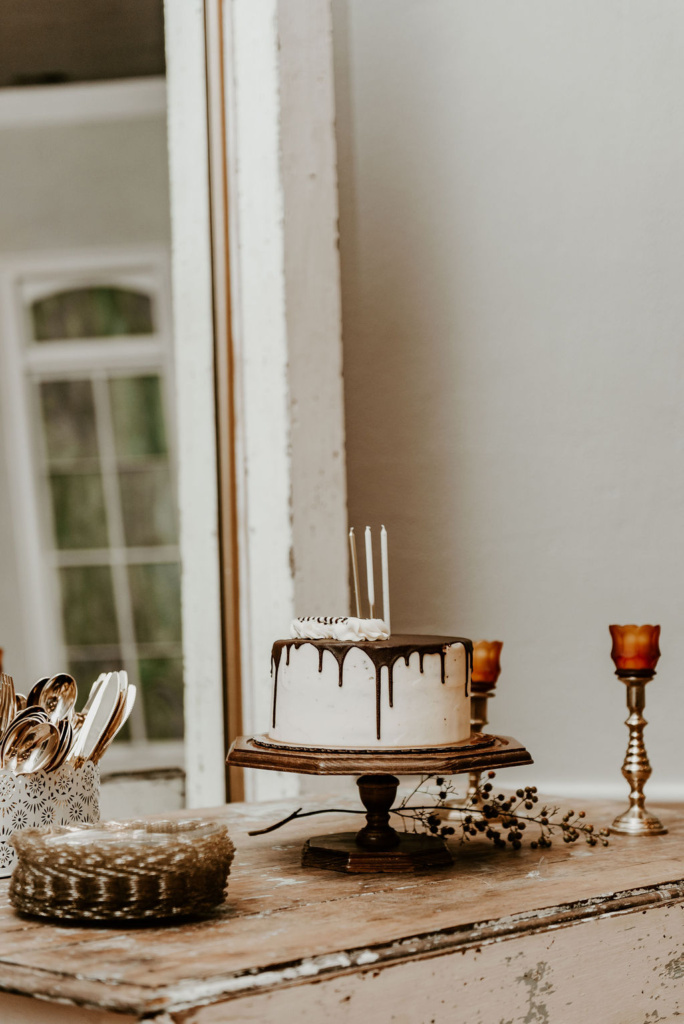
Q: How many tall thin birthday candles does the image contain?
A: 3